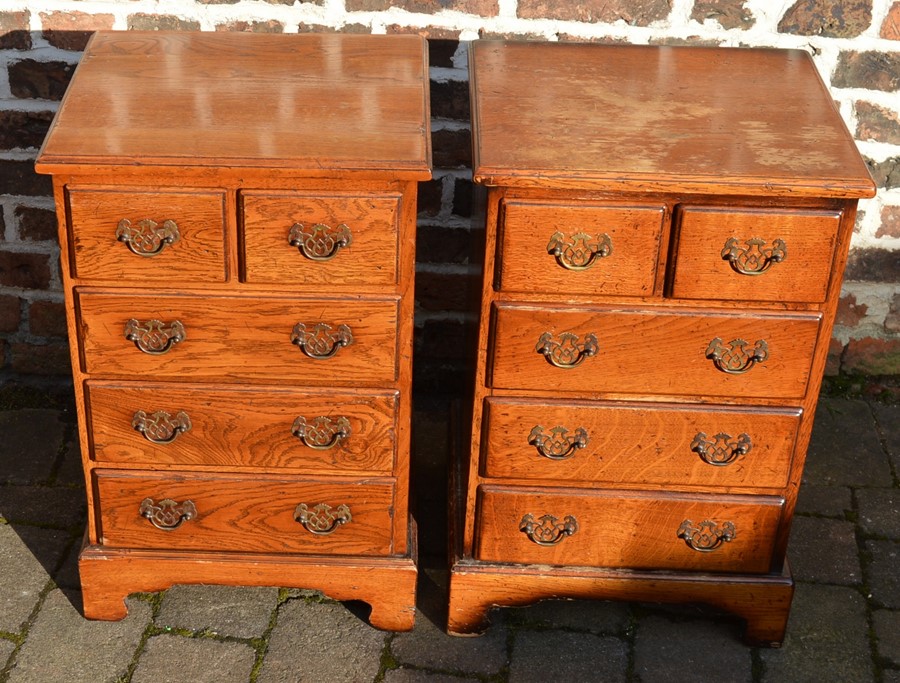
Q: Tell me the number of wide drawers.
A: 6